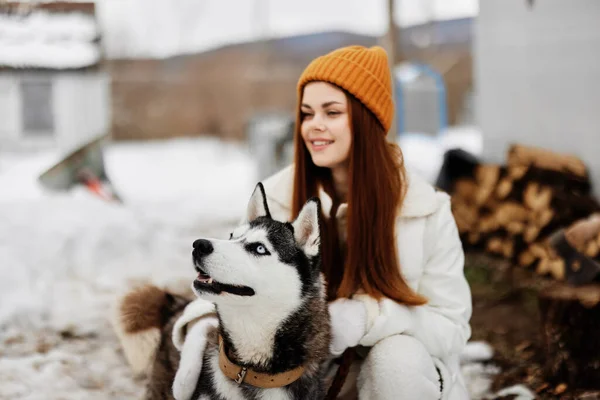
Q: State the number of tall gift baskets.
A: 0